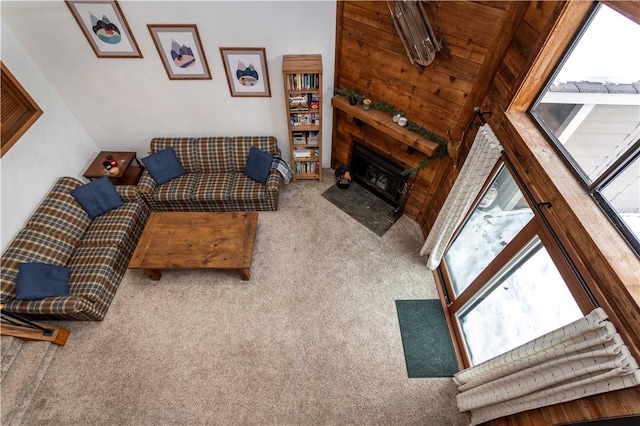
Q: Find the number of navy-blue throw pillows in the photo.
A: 4